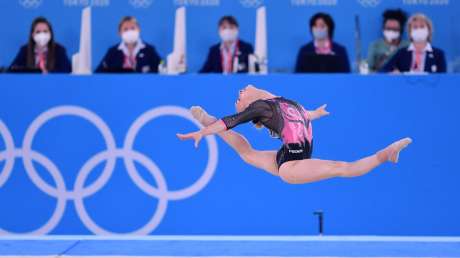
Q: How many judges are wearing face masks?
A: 6